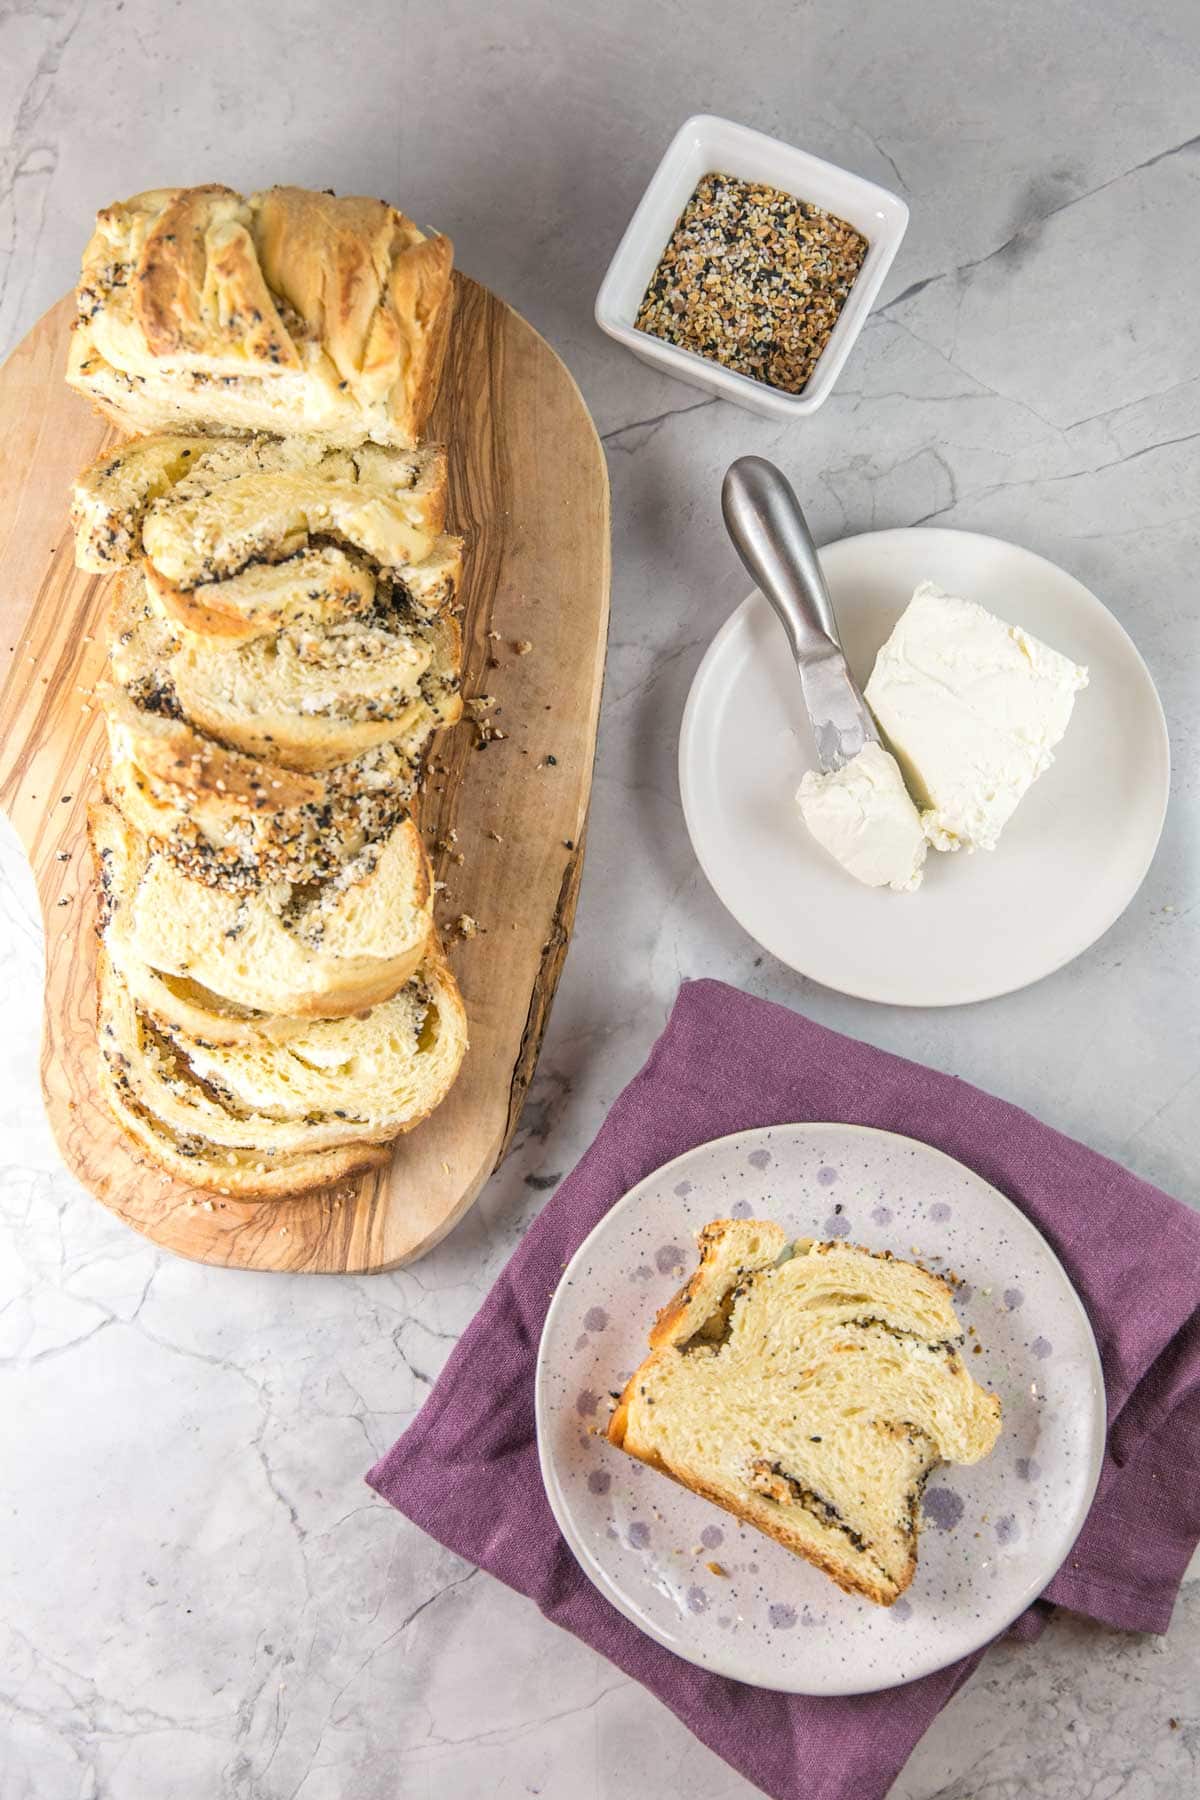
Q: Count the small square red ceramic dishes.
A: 0